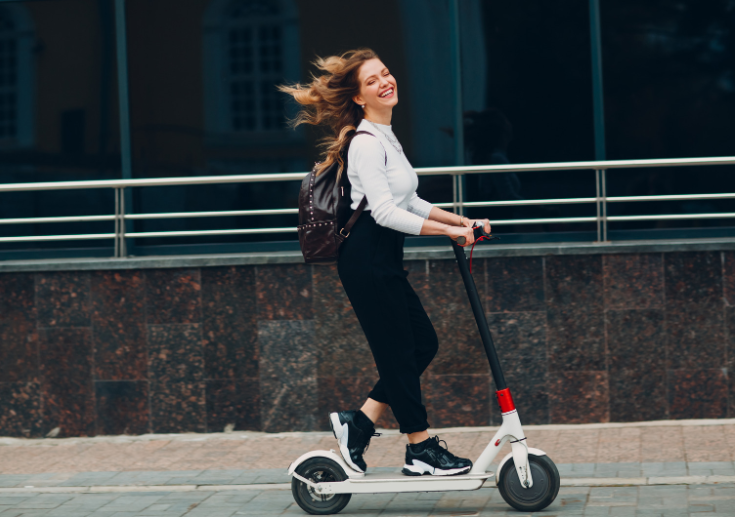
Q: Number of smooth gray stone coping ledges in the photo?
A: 1